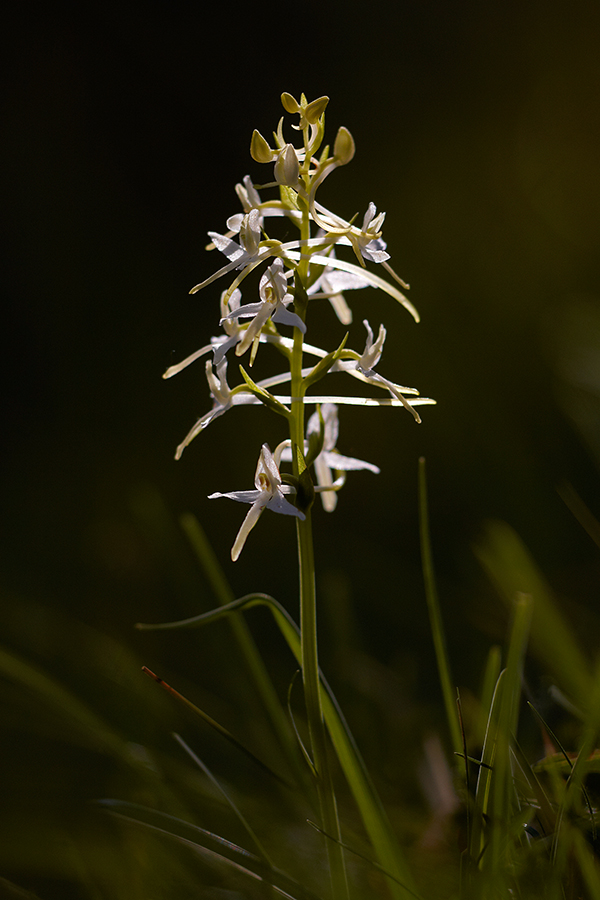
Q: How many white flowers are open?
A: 10